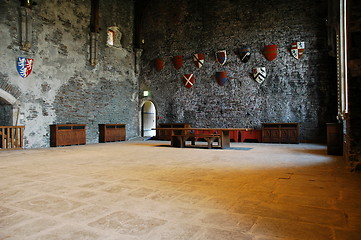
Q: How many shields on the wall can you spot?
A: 11